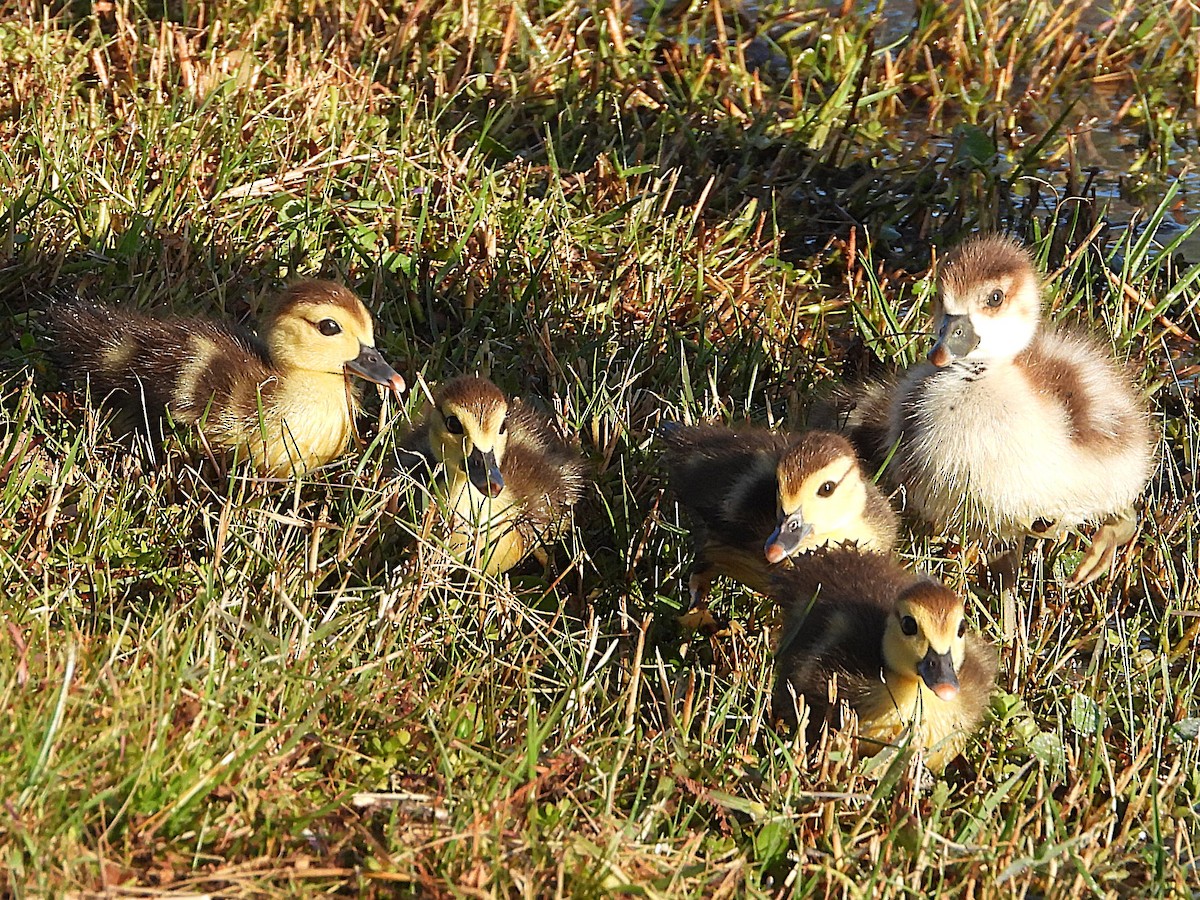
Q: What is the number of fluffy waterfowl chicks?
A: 5